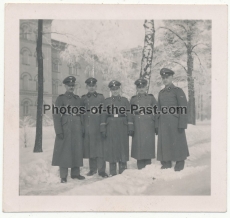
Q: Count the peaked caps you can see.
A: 5